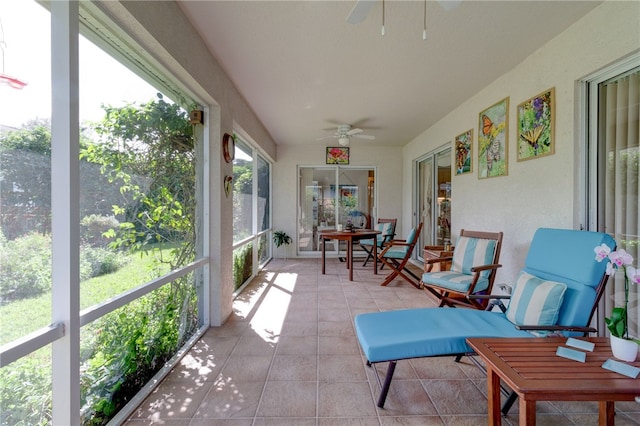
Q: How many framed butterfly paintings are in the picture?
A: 3